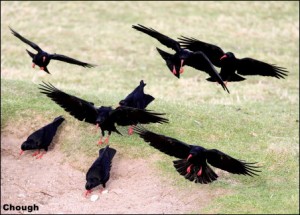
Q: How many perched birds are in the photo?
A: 3